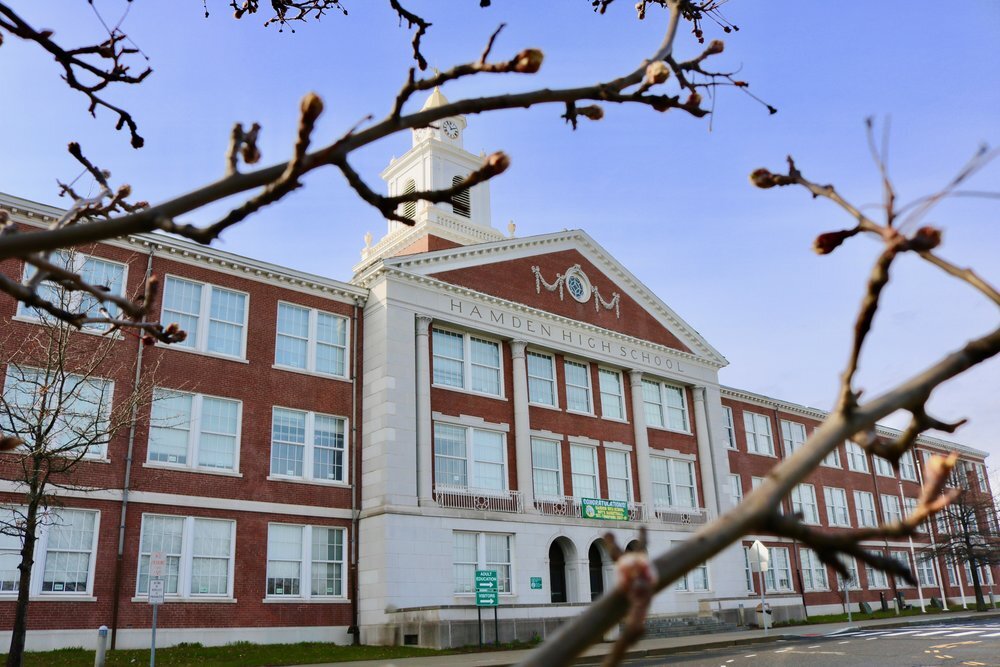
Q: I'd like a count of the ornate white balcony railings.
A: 3